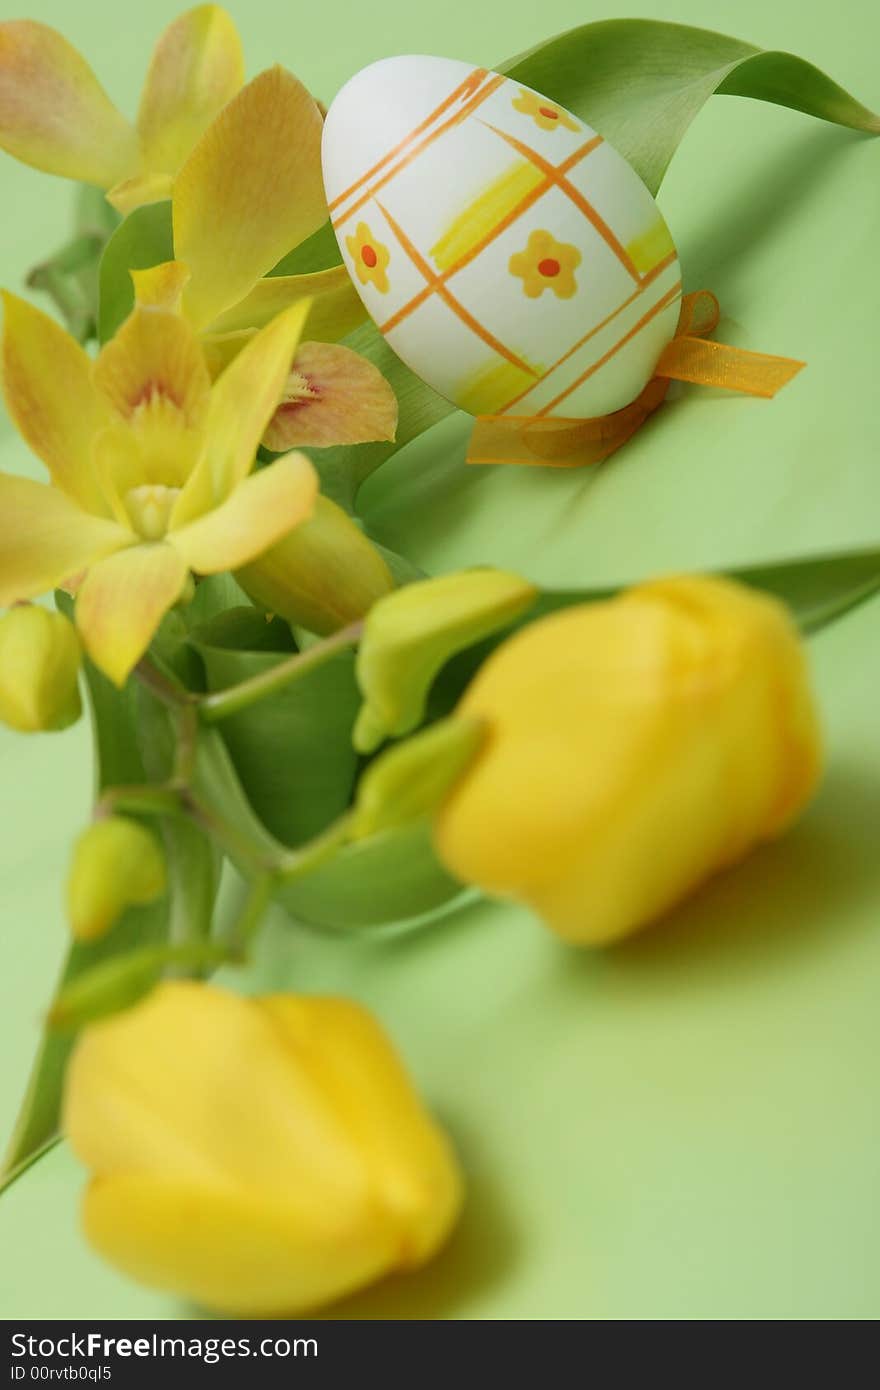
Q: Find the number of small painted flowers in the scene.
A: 3